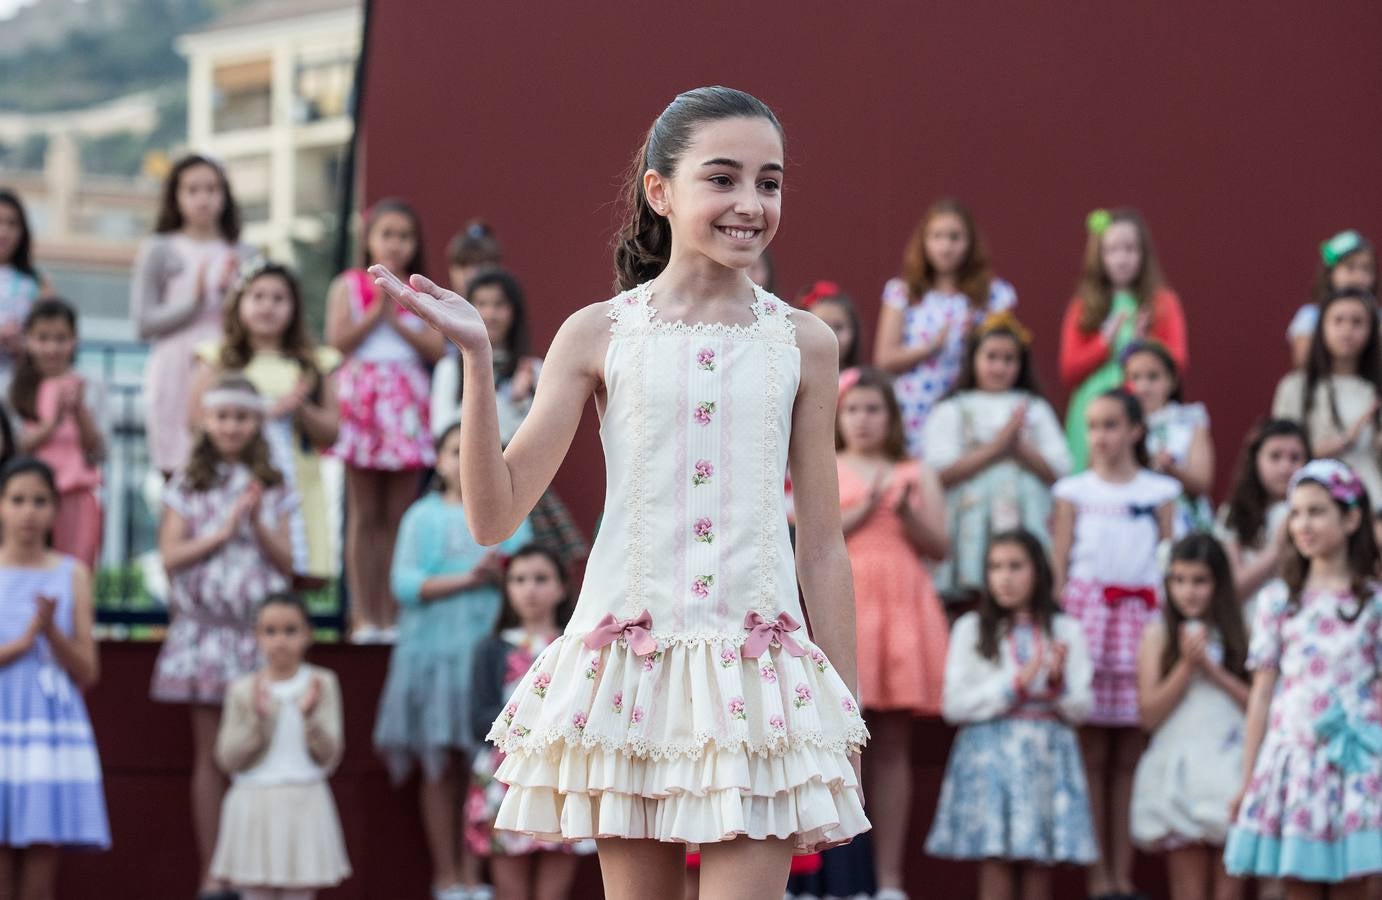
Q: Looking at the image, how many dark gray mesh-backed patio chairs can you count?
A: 0